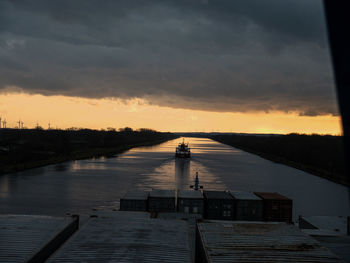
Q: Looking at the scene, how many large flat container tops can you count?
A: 3